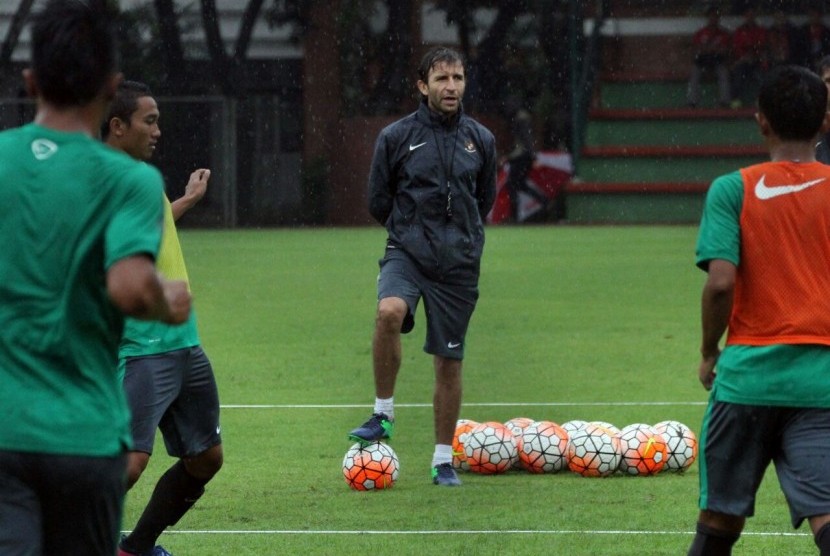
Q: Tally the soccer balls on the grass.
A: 10